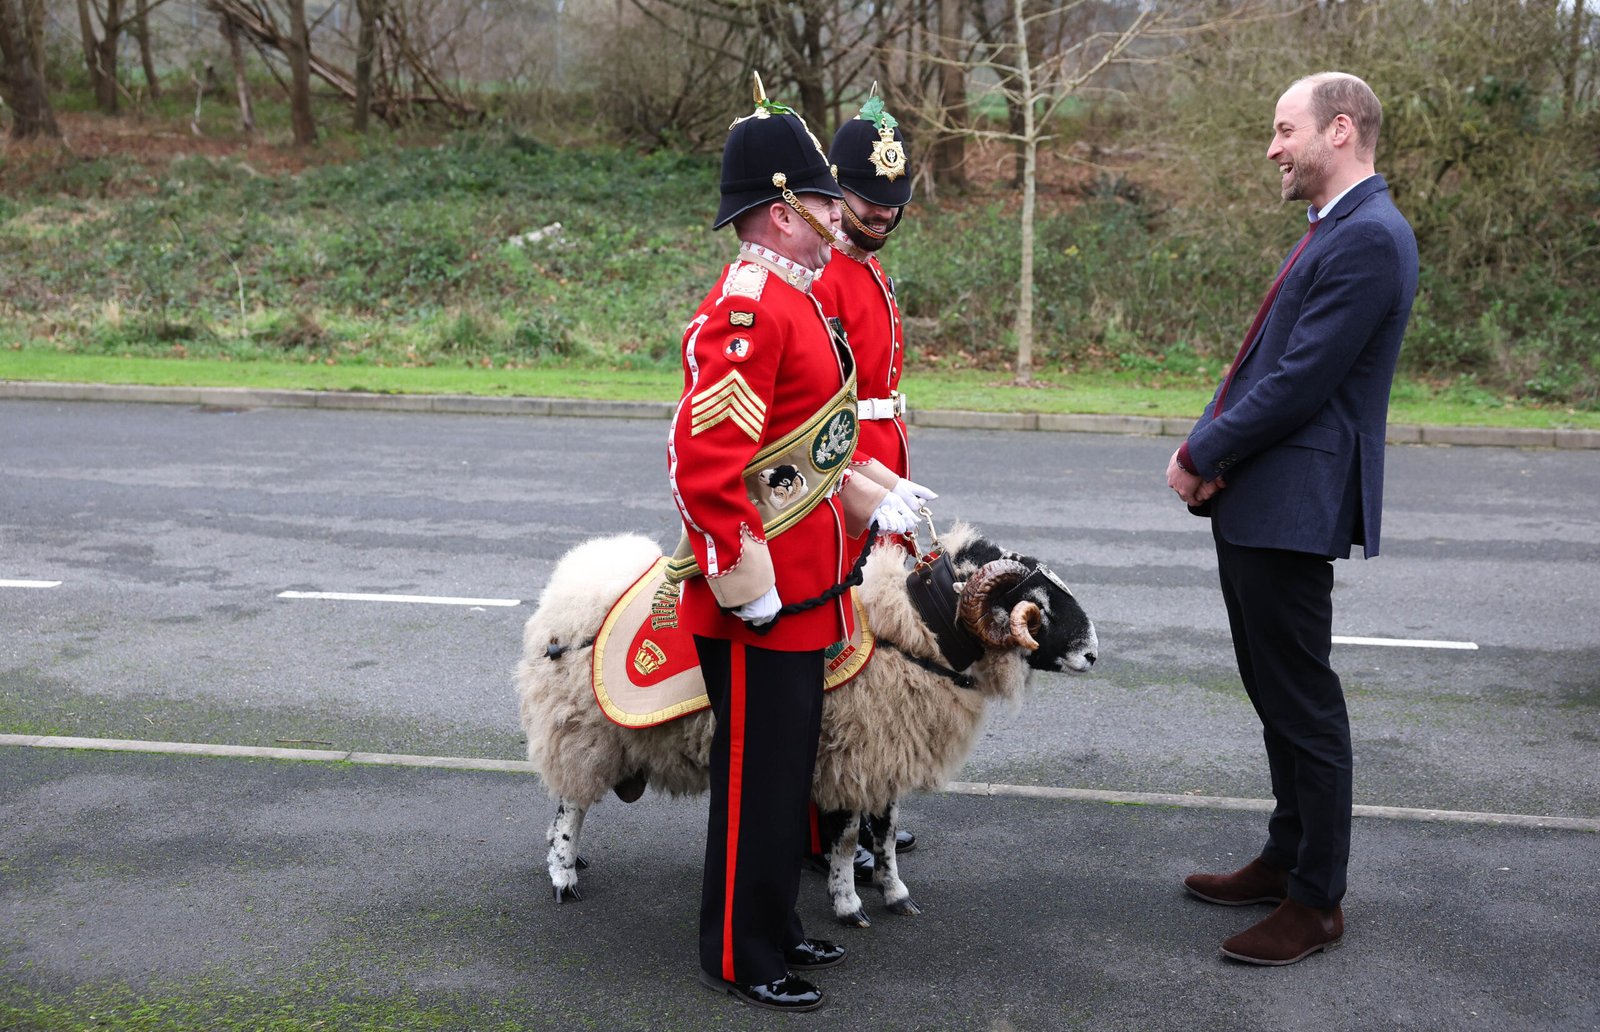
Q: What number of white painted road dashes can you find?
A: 3